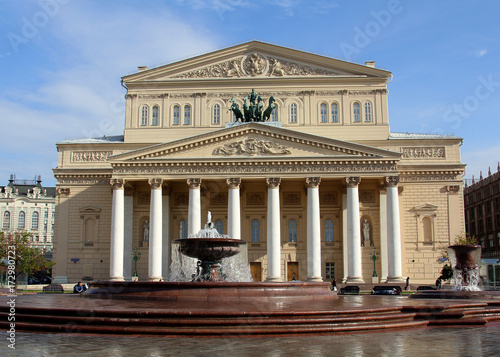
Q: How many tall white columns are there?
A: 8